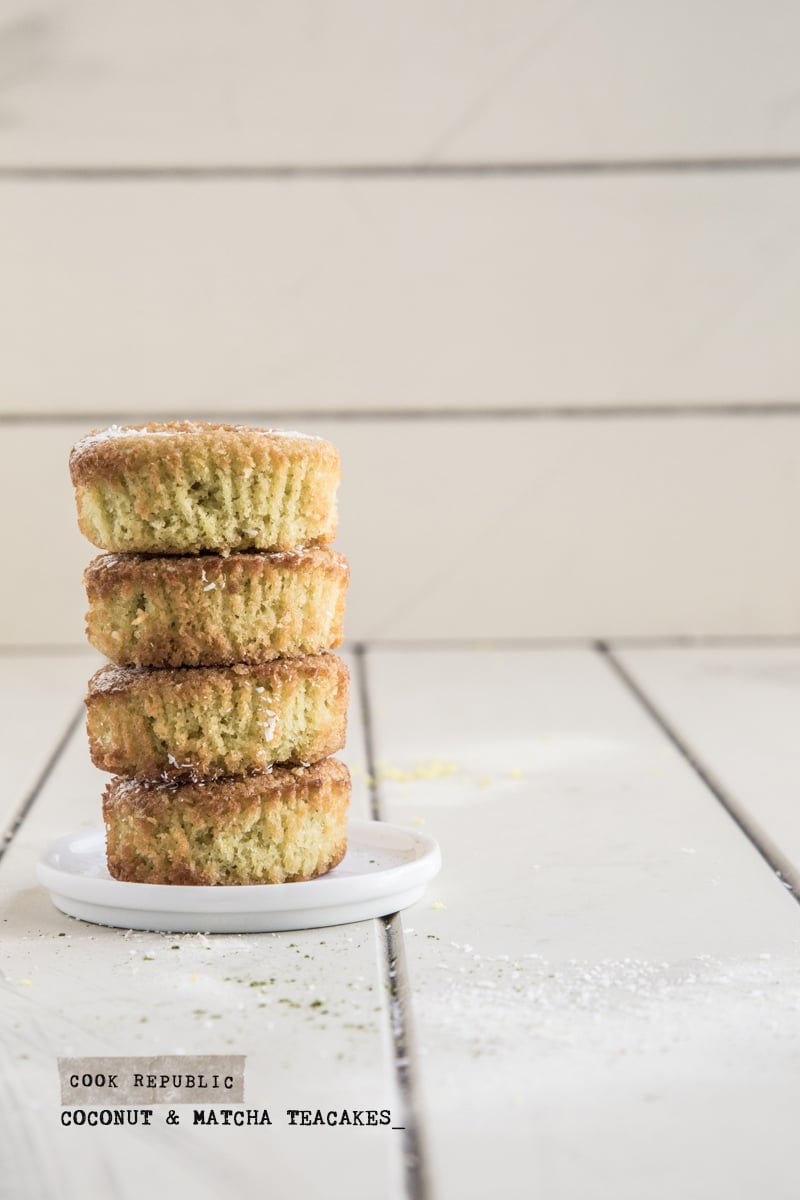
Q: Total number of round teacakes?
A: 4